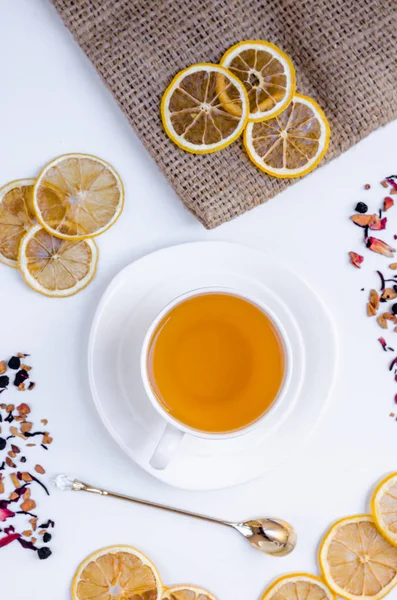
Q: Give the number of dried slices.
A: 11